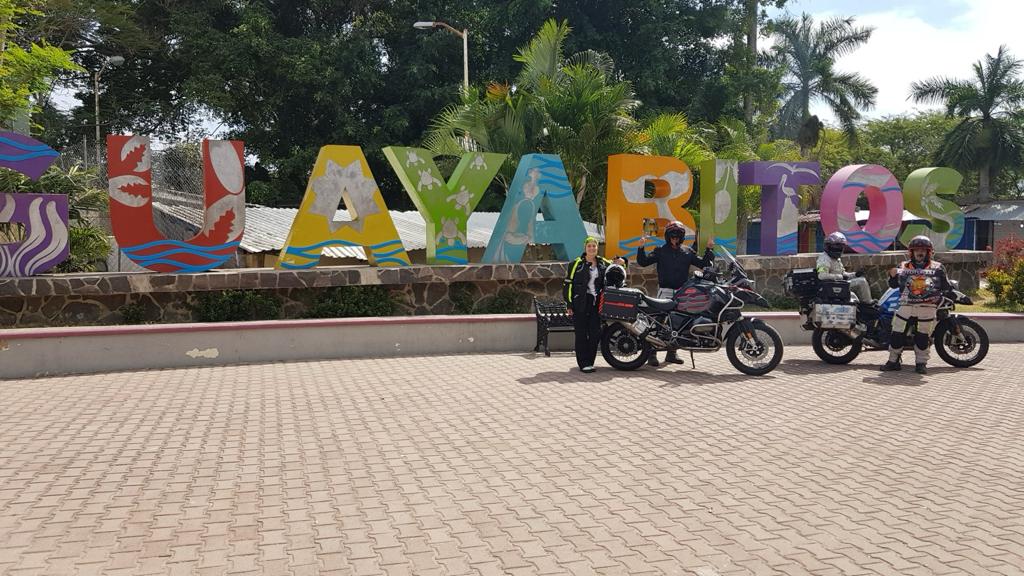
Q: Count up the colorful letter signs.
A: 10